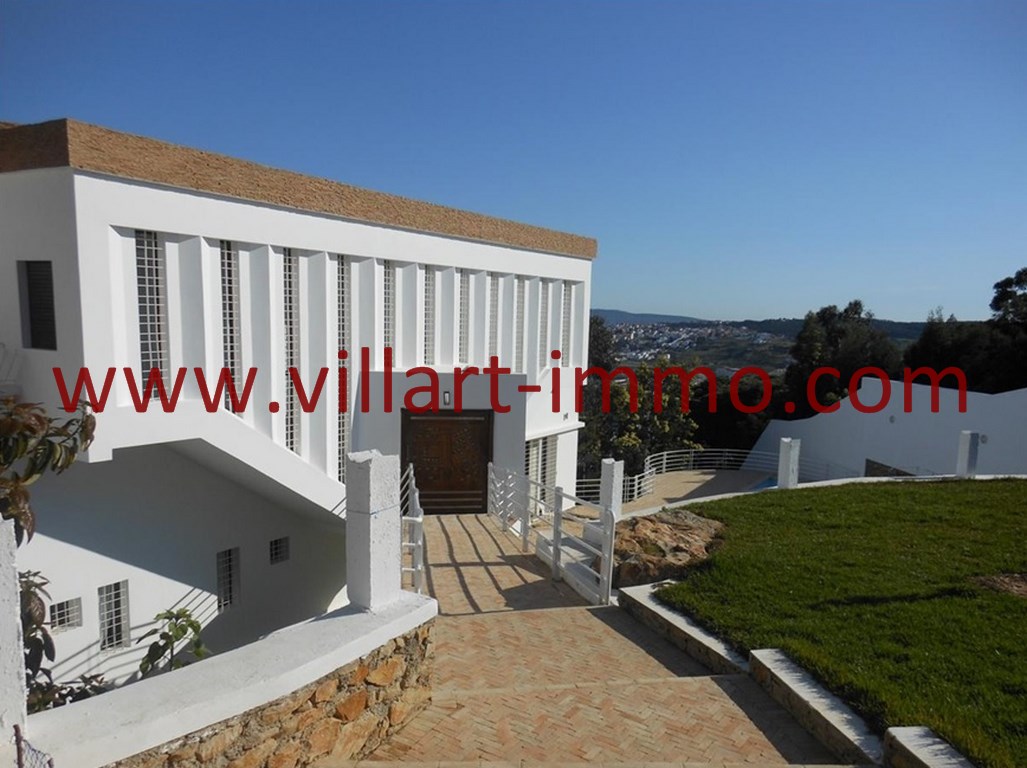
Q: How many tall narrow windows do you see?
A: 11